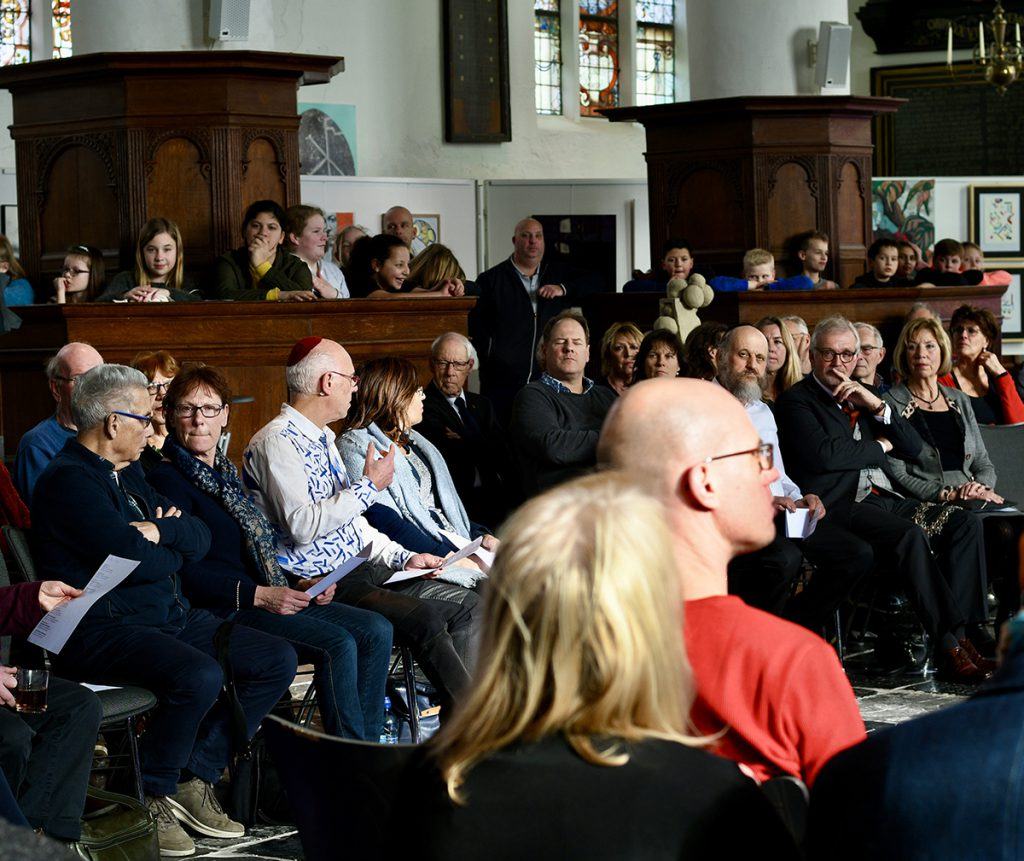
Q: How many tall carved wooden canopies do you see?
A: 2